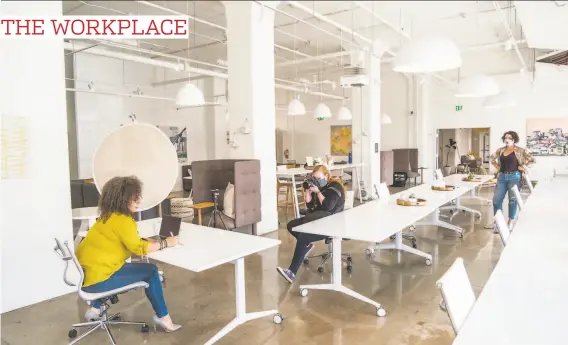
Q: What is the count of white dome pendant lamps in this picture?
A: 8